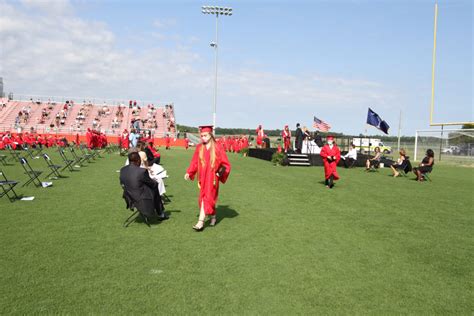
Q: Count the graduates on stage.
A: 2